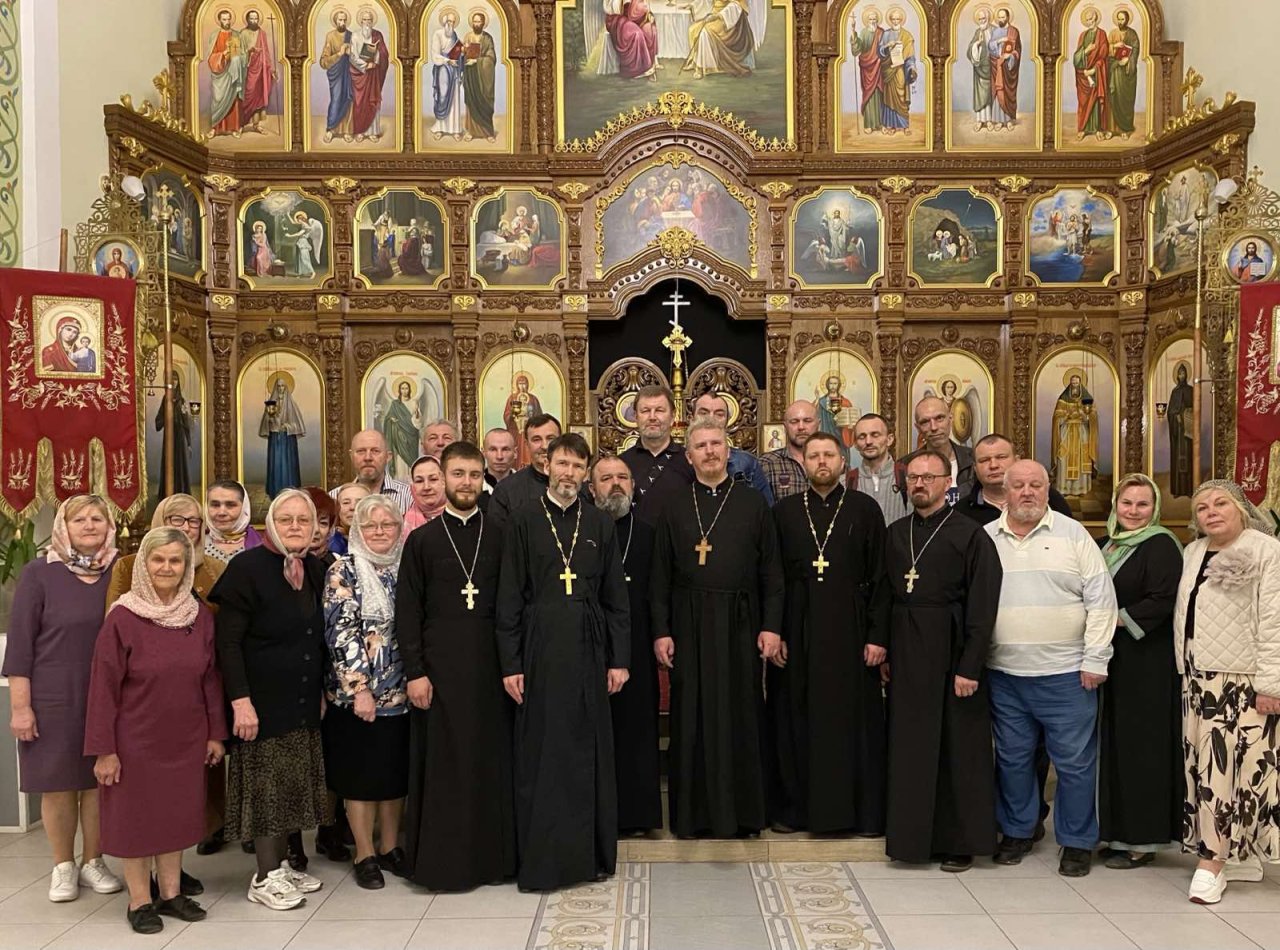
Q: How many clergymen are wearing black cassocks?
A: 6